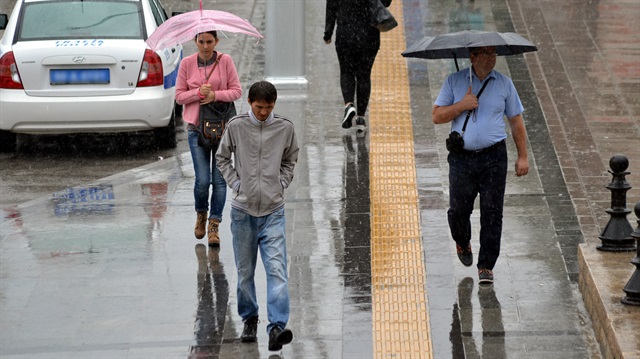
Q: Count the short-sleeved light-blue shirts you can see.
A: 1